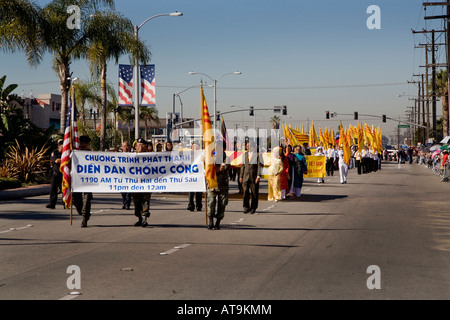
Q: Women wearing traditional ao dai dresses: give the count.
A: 4